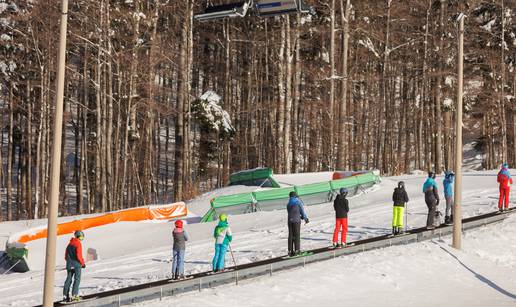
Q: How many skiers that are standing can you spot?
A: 9